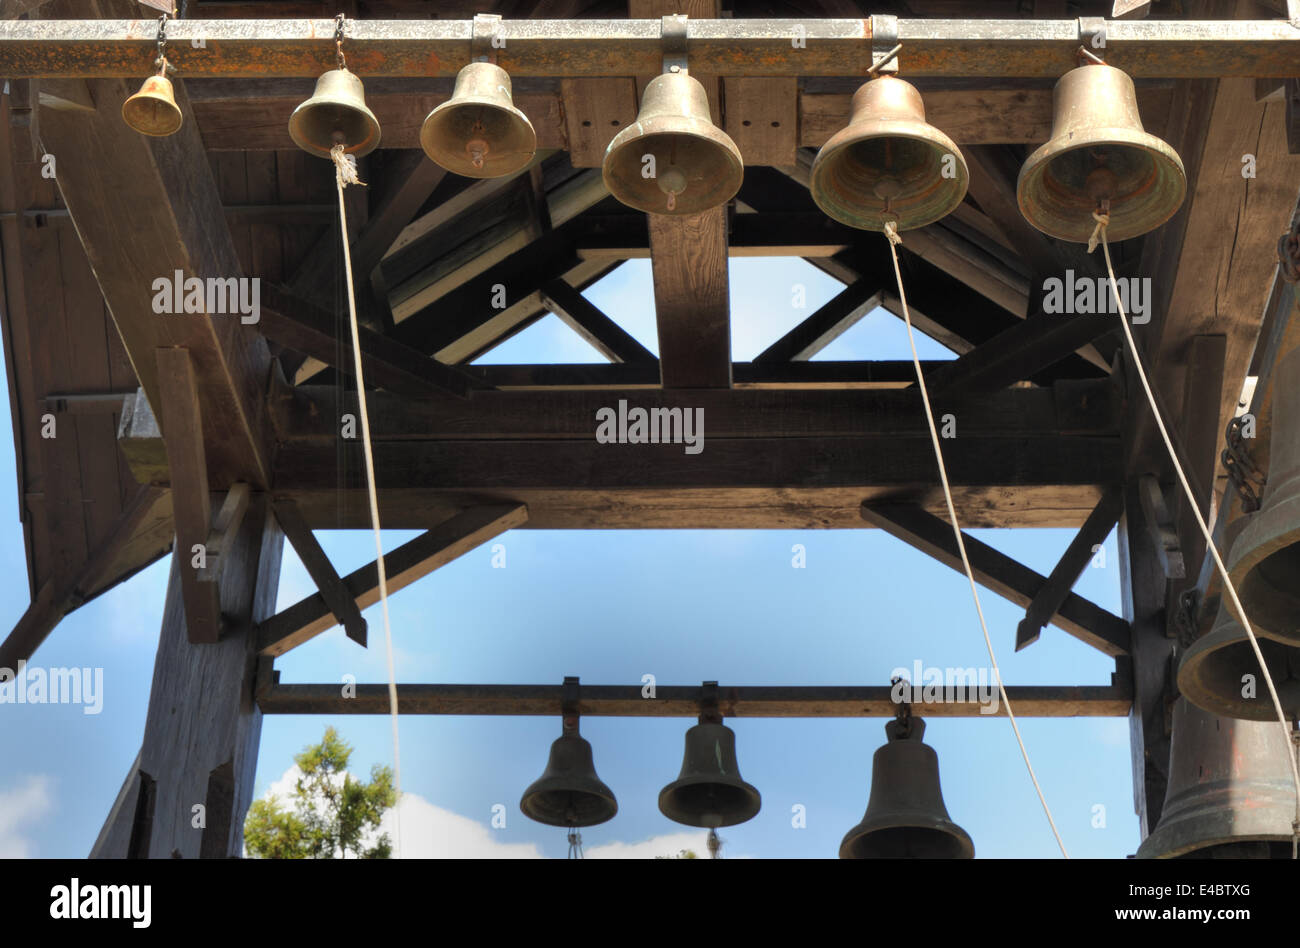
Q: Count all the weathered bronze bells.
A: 12